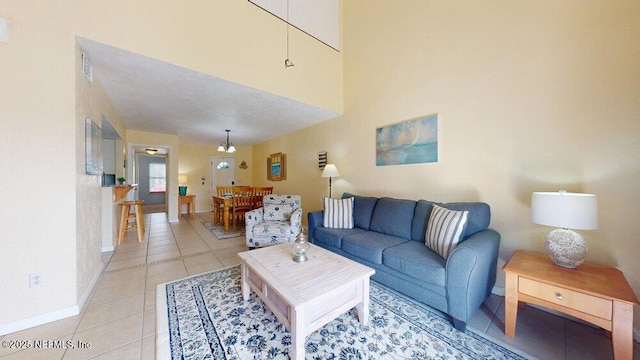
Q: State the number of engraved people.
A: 0